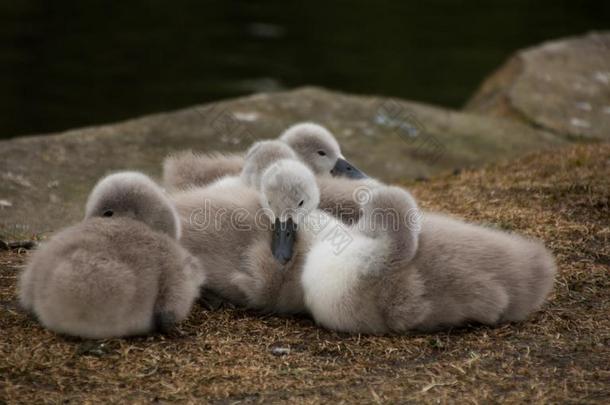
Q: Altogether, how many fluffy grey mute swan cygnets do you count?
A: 5